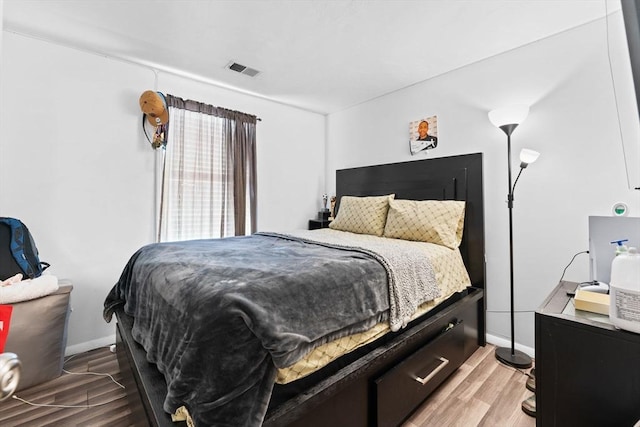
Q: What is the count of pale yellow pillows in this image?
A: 2